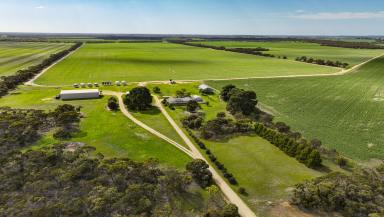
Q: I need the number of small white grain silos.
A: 6